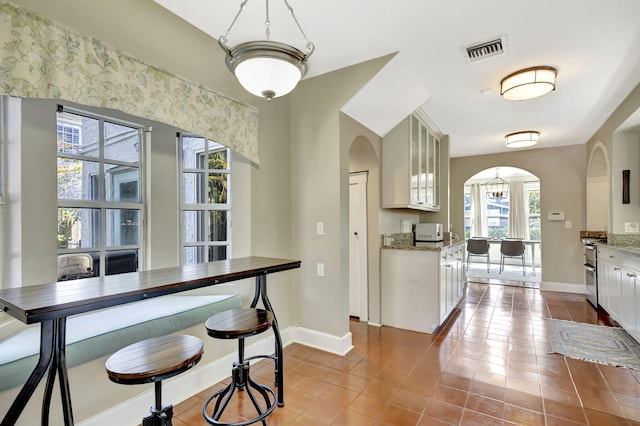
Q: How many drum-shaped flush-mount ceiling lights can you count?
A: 2